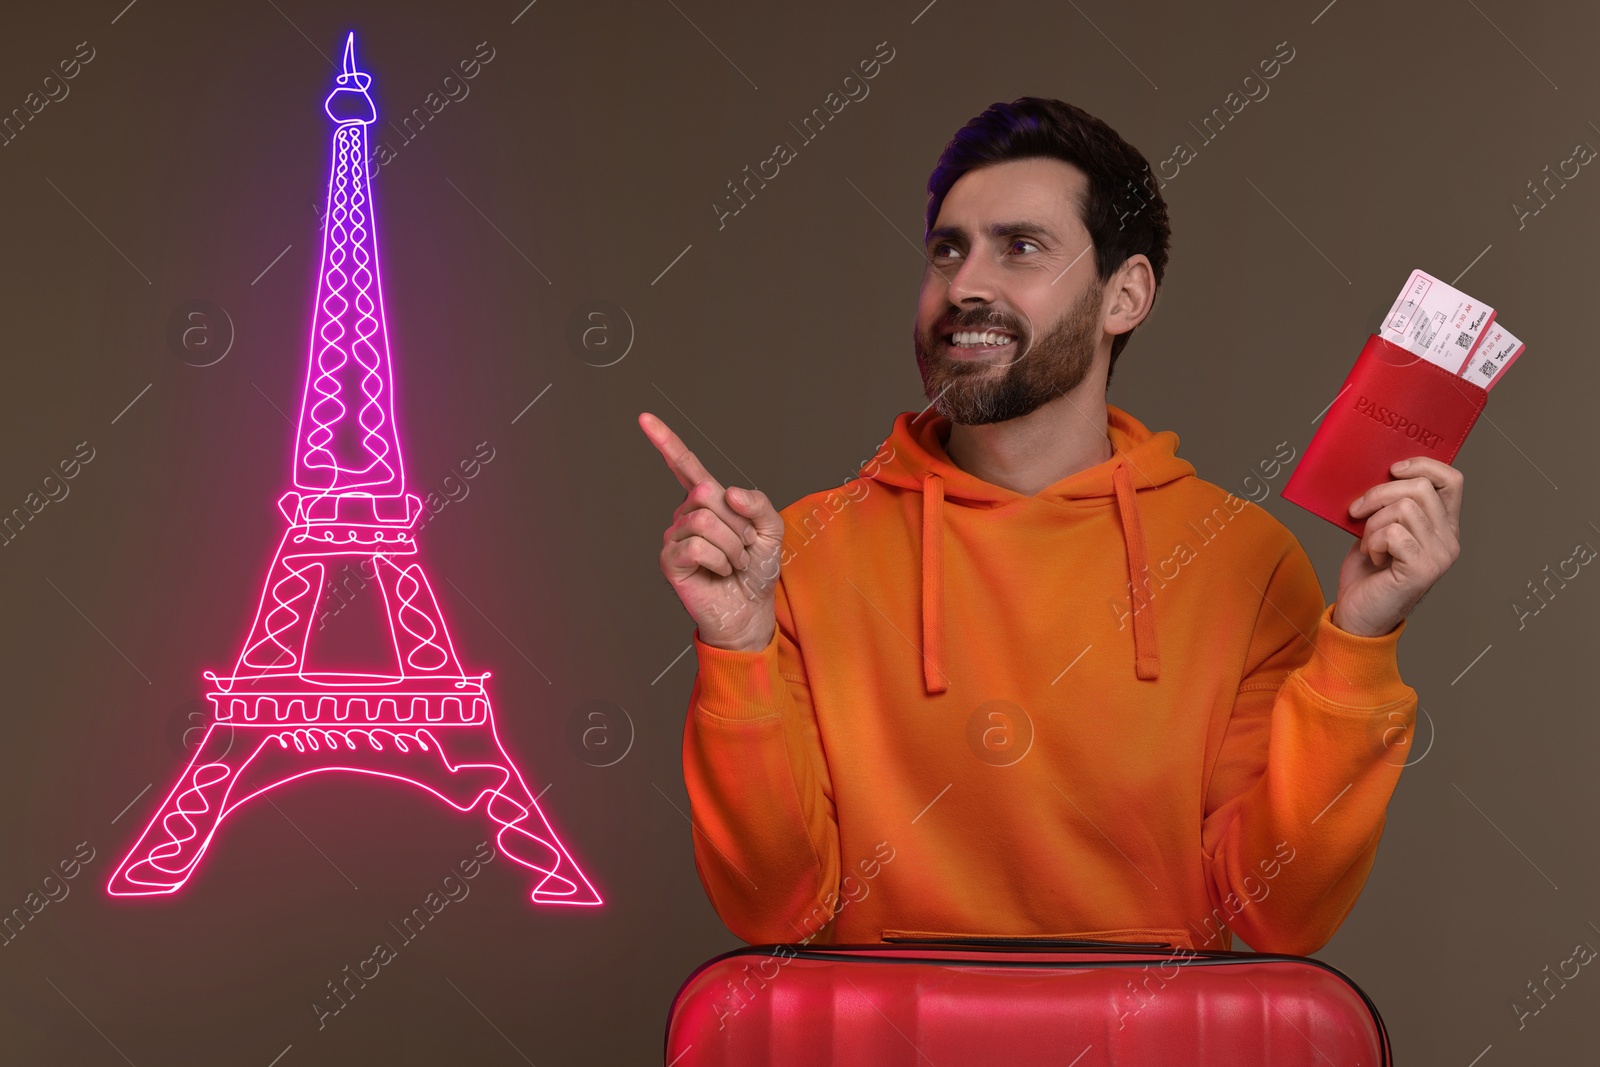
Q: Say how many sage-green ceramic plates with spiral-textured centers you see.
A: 0